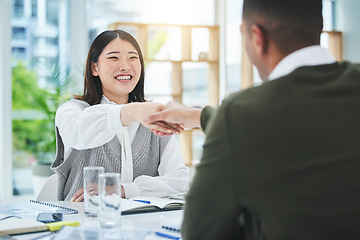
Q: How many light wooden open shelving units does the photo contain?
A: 2